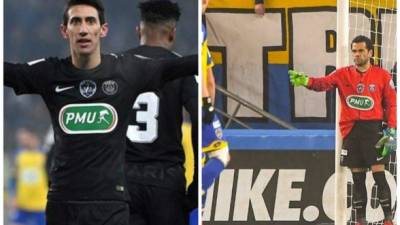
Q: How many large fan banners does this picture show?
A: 1